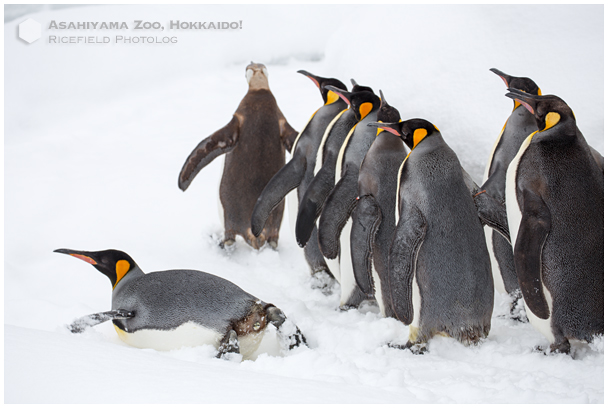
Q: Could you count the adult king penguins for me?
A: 8